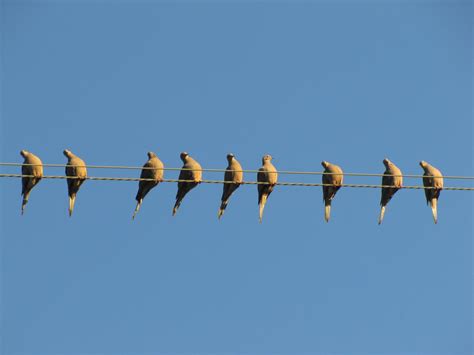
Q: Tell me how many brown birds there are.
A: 9